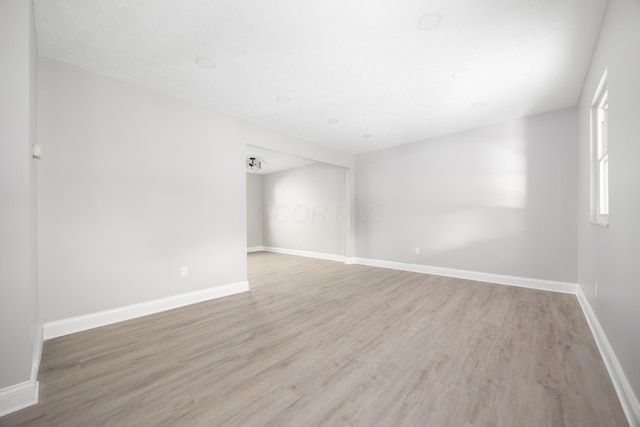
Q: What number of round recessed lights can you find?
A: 7